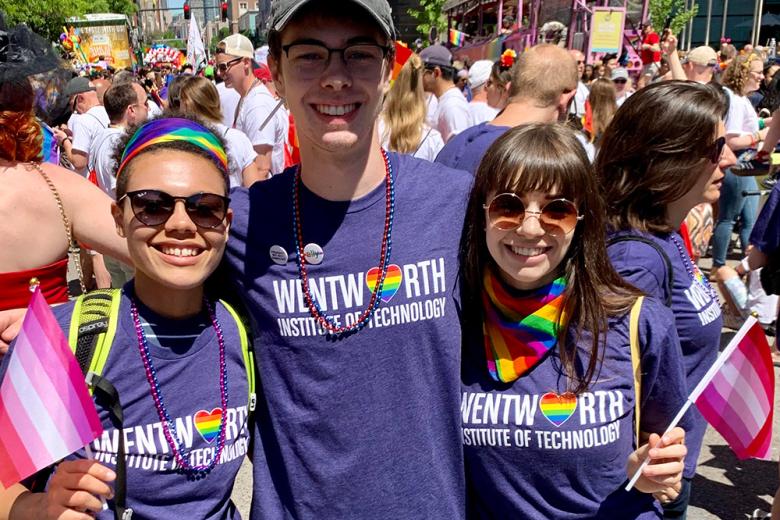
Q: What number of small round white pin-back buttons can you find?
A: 2